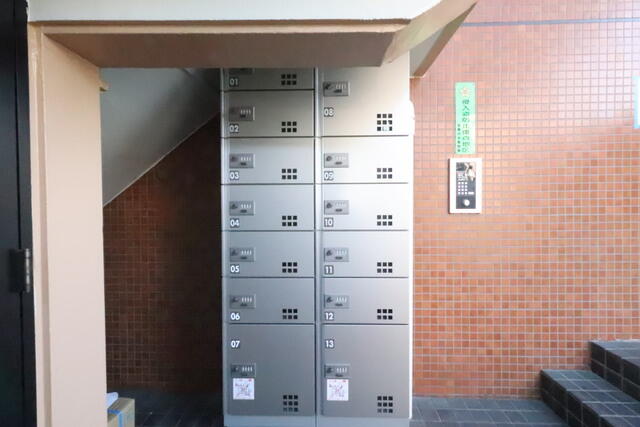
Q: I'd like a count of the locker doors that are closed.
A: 13